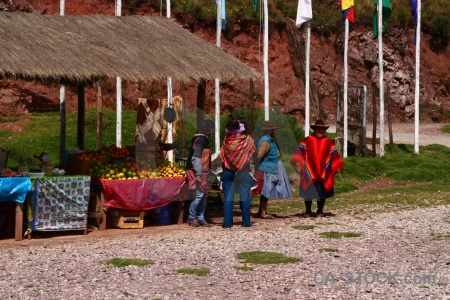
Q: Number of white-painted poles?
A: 9